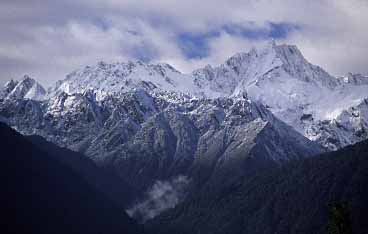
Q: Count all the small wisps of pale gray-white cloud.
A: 1